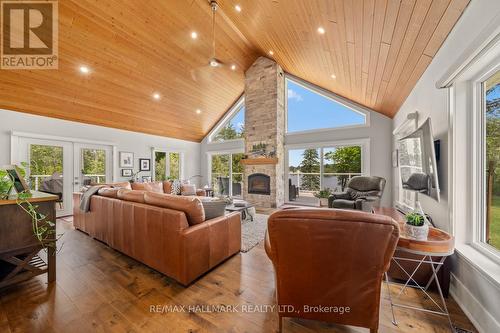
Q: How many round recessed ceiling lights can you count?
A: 9